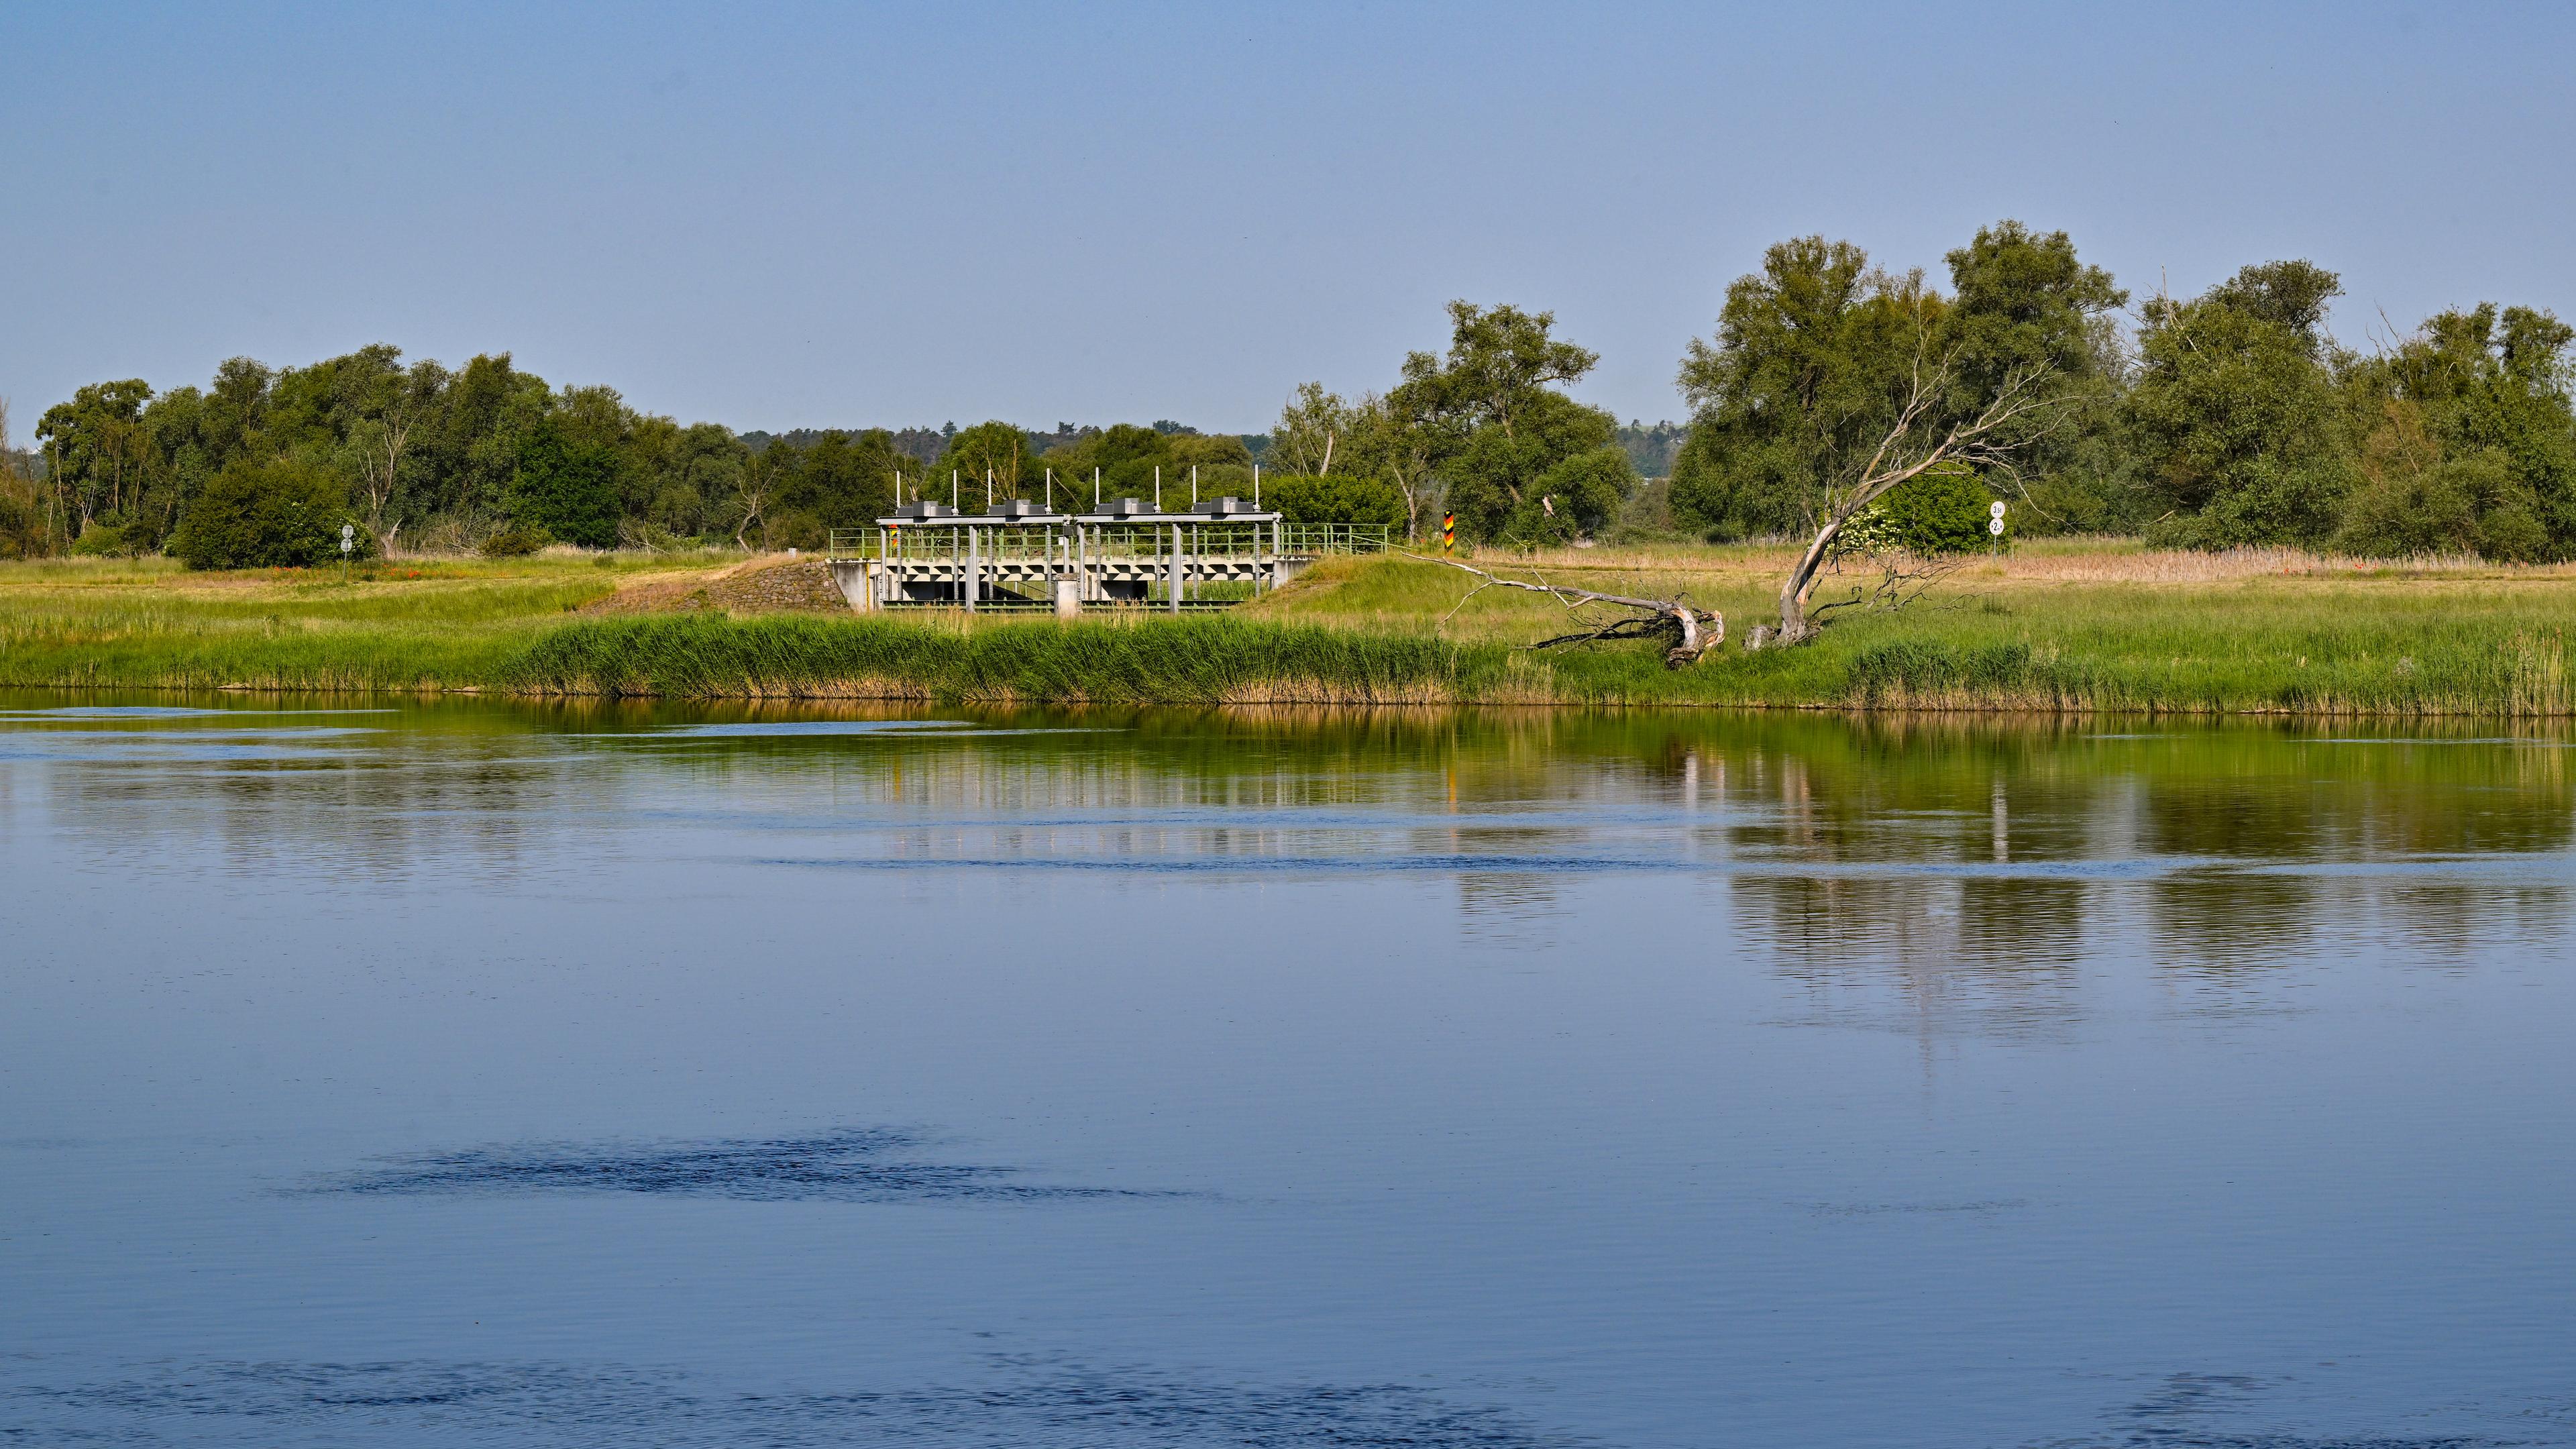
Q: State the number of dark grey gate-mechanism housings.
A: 4